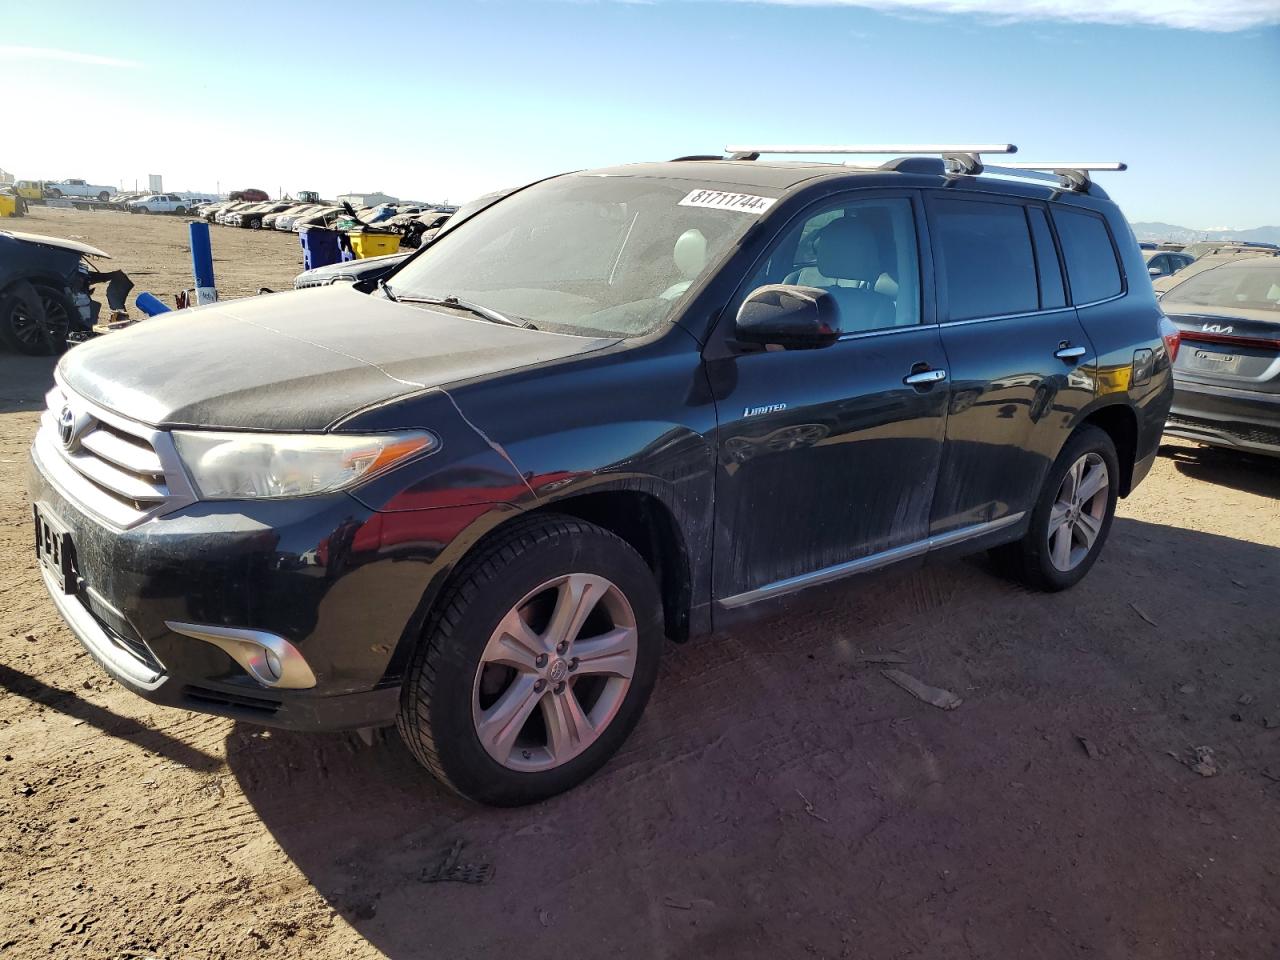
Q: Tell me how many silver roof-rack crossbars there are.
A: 2